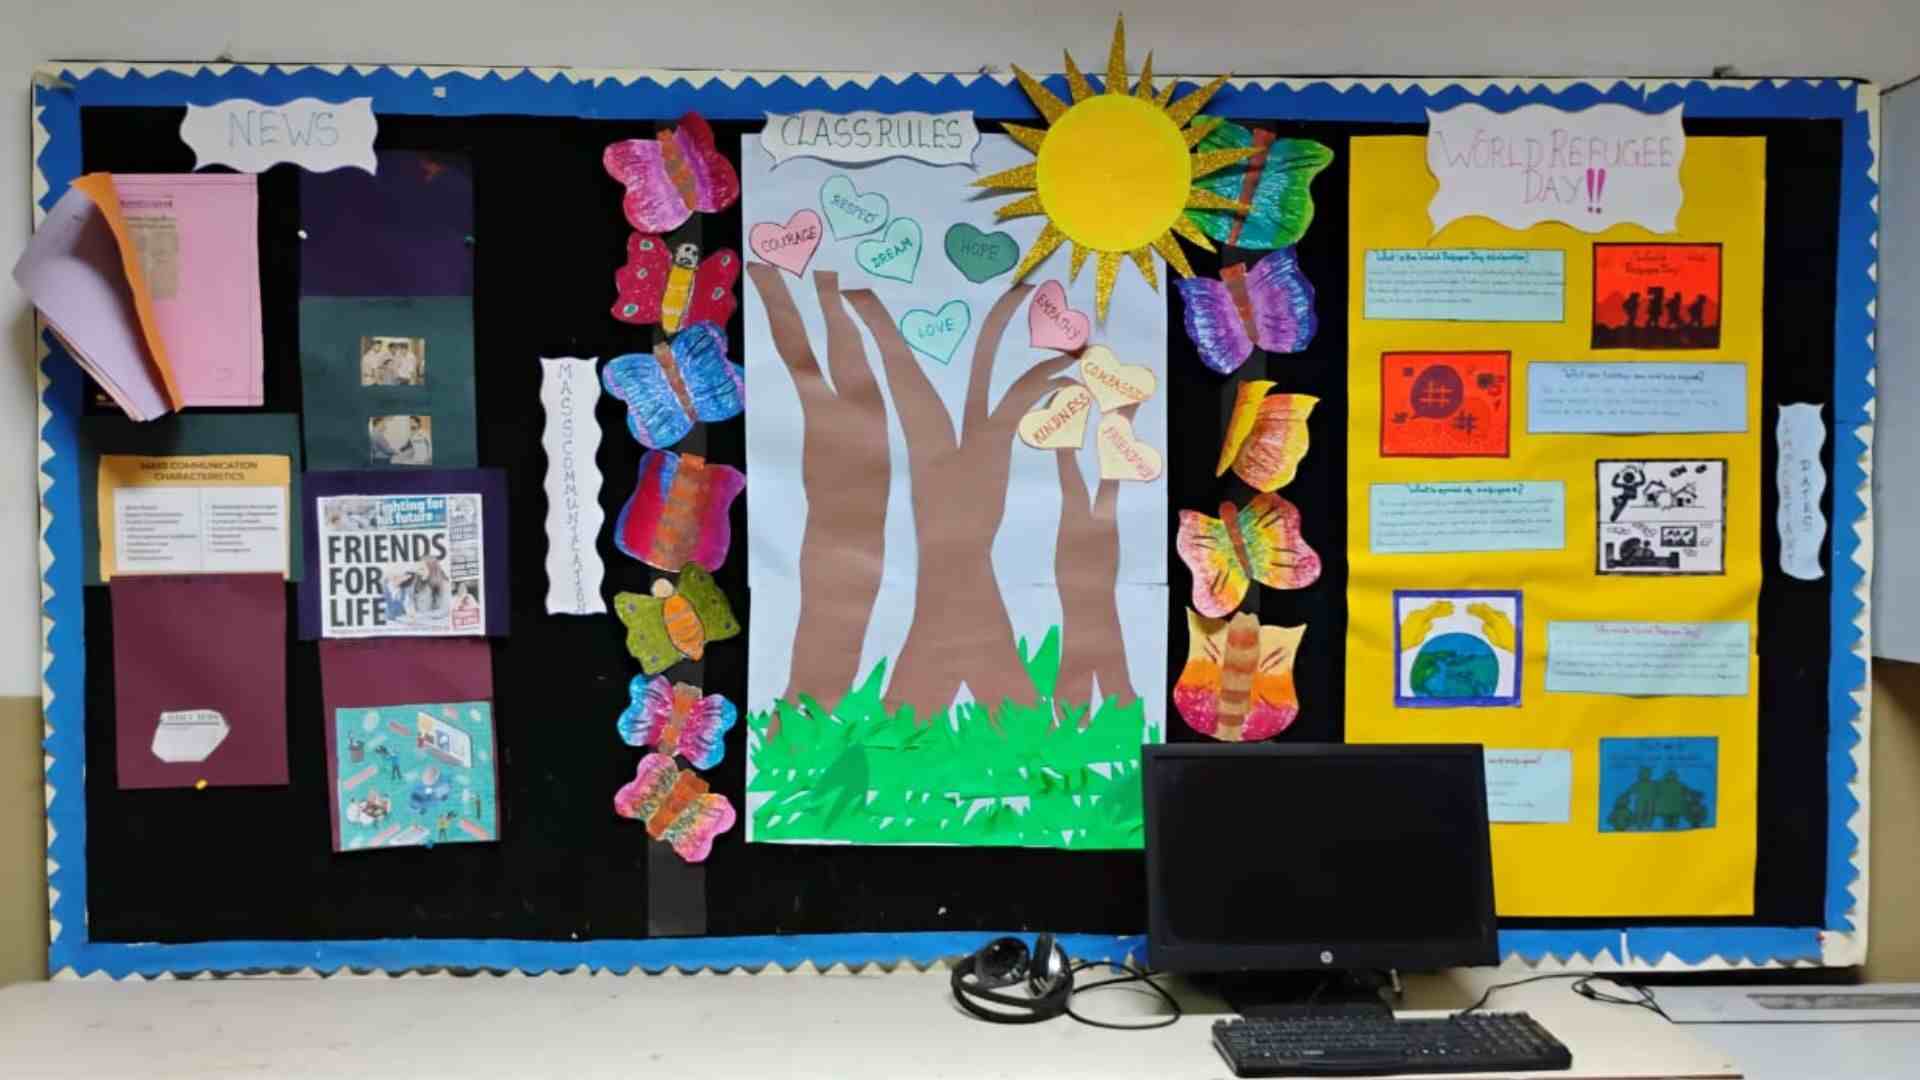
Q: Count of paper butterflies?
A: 12